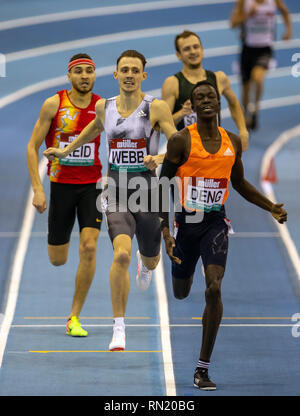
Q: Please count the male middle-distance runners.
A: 5